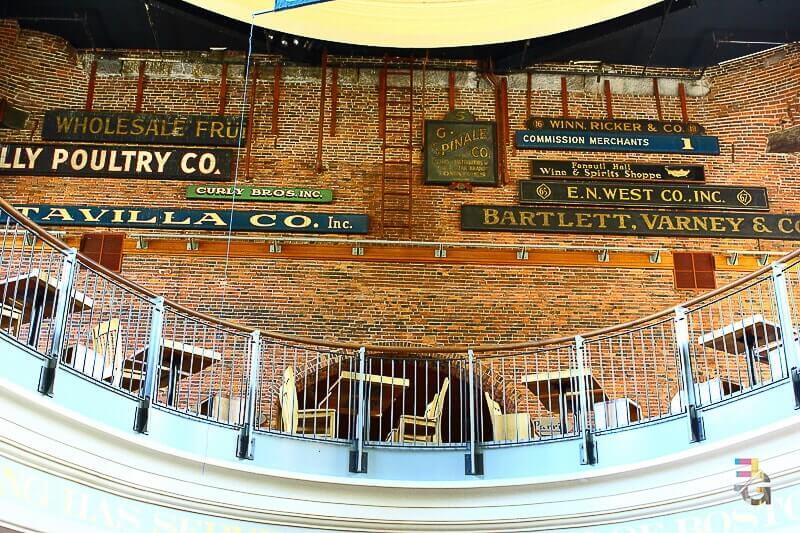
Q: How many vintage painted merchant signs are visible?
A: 10